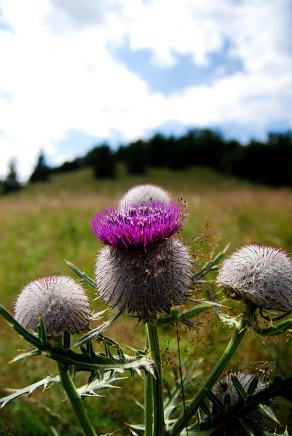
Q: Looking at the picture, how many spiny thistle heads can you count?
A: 5